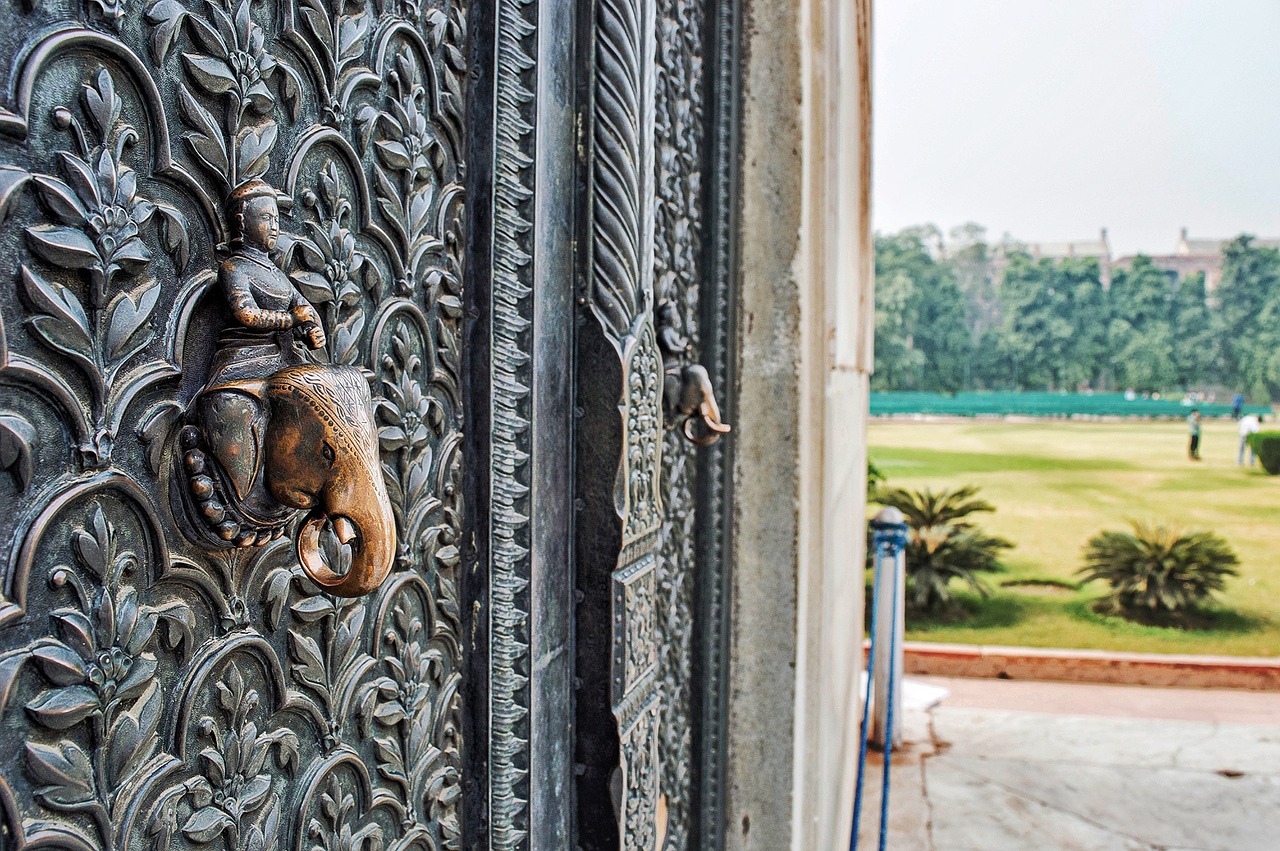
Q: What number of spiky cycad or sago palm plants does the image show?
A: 2